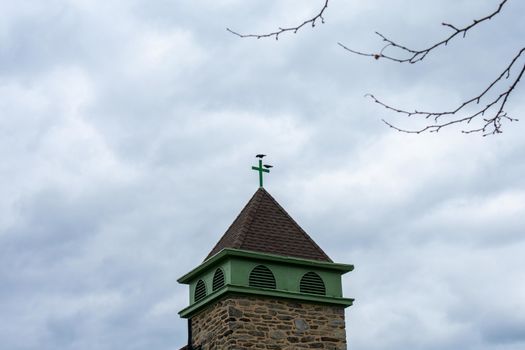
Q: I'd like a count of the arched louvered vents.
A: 4